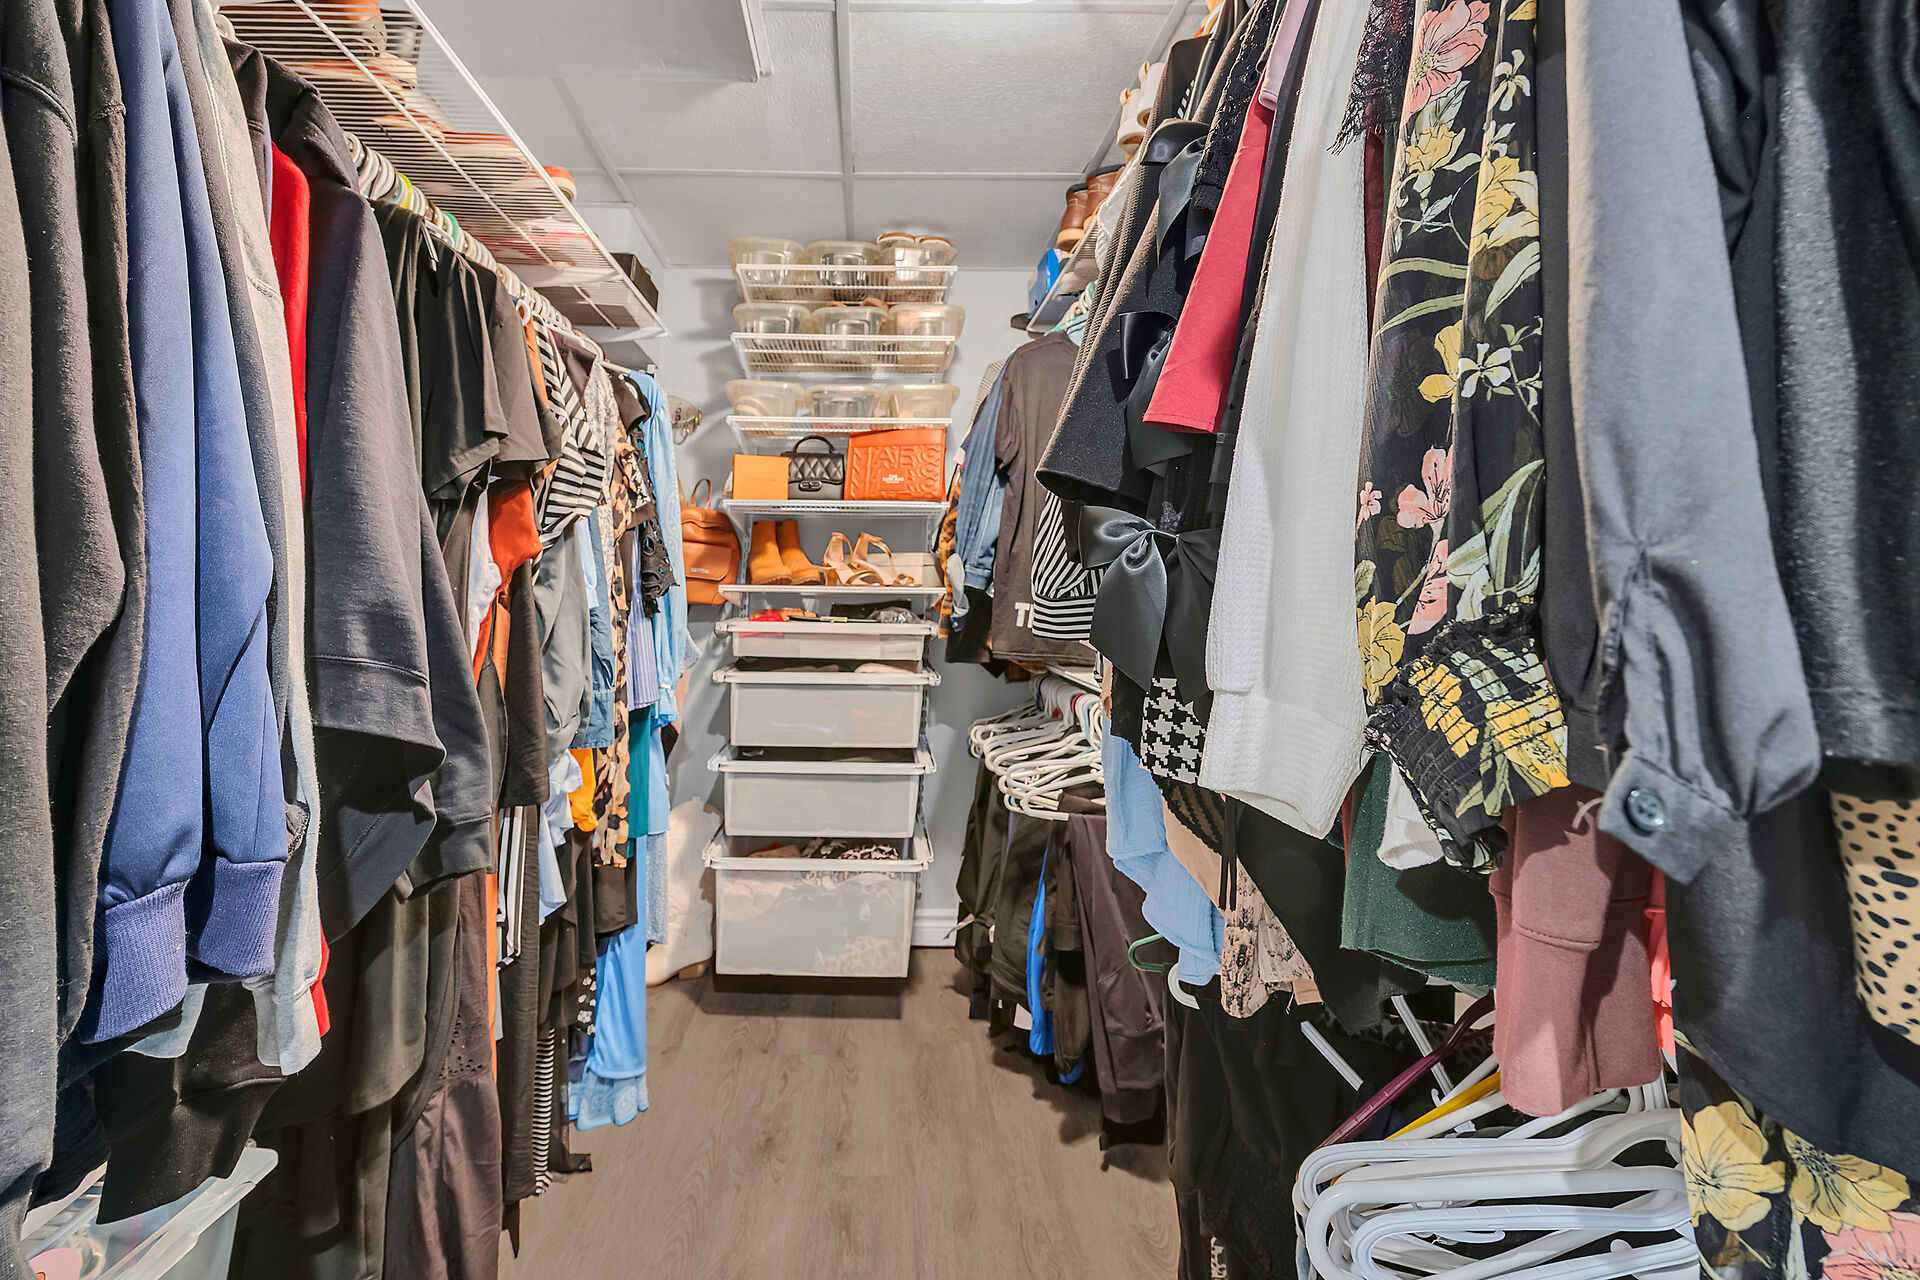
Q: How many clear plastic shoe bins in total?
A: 9